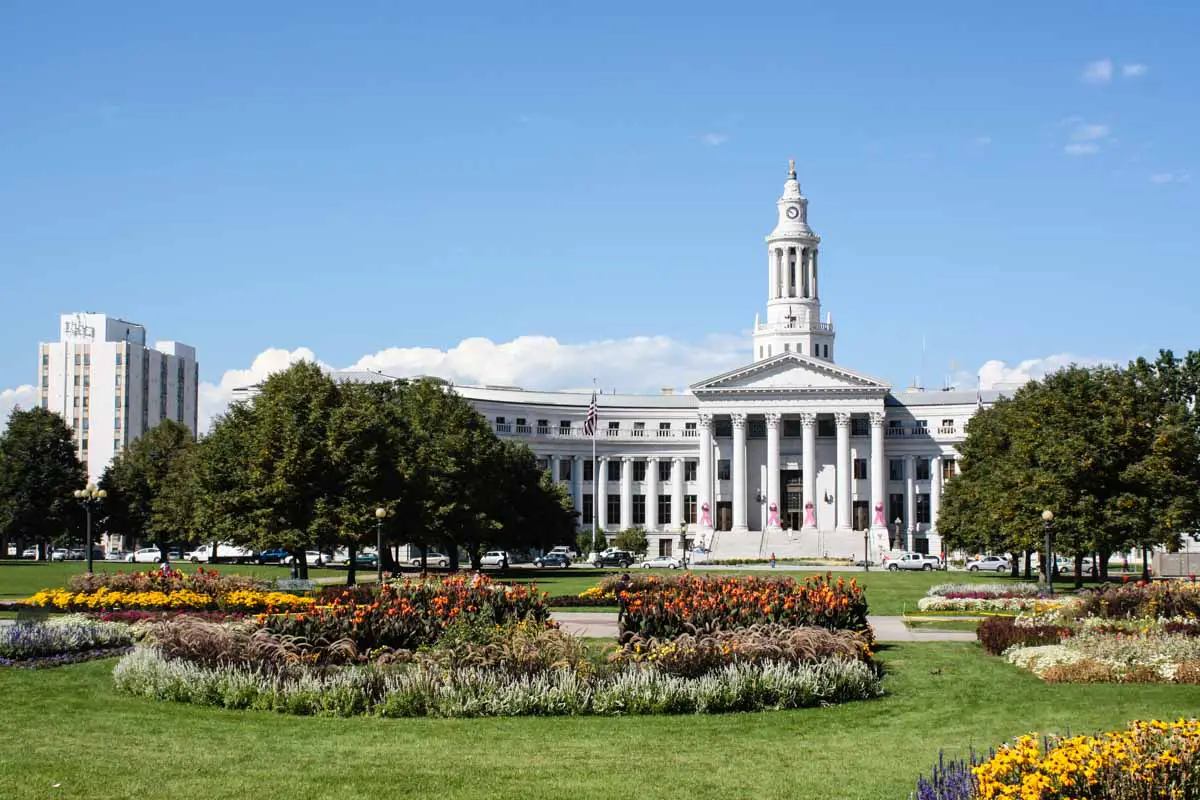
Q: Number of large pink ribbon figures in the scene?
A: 4